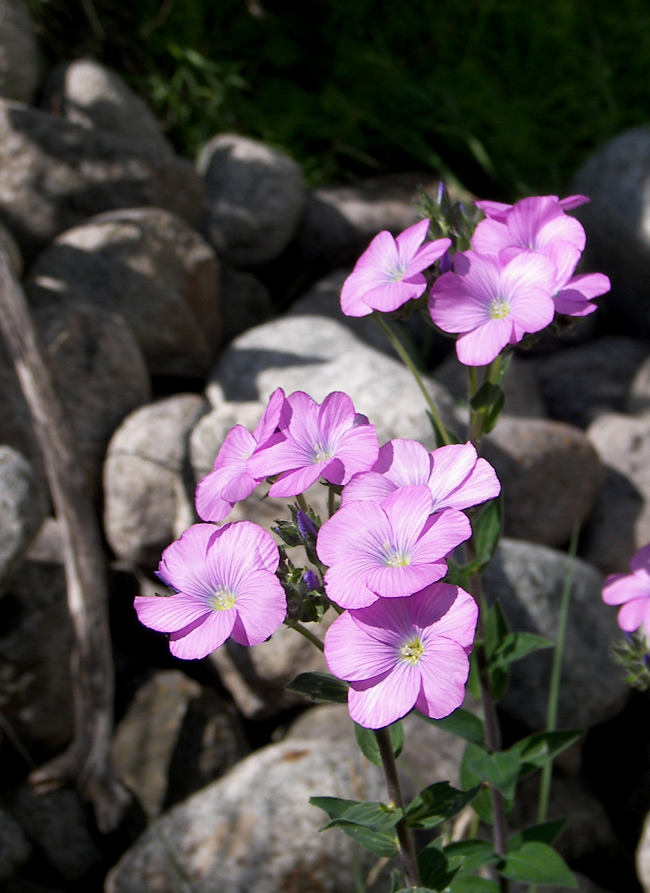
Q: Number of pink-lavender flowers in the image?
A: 12